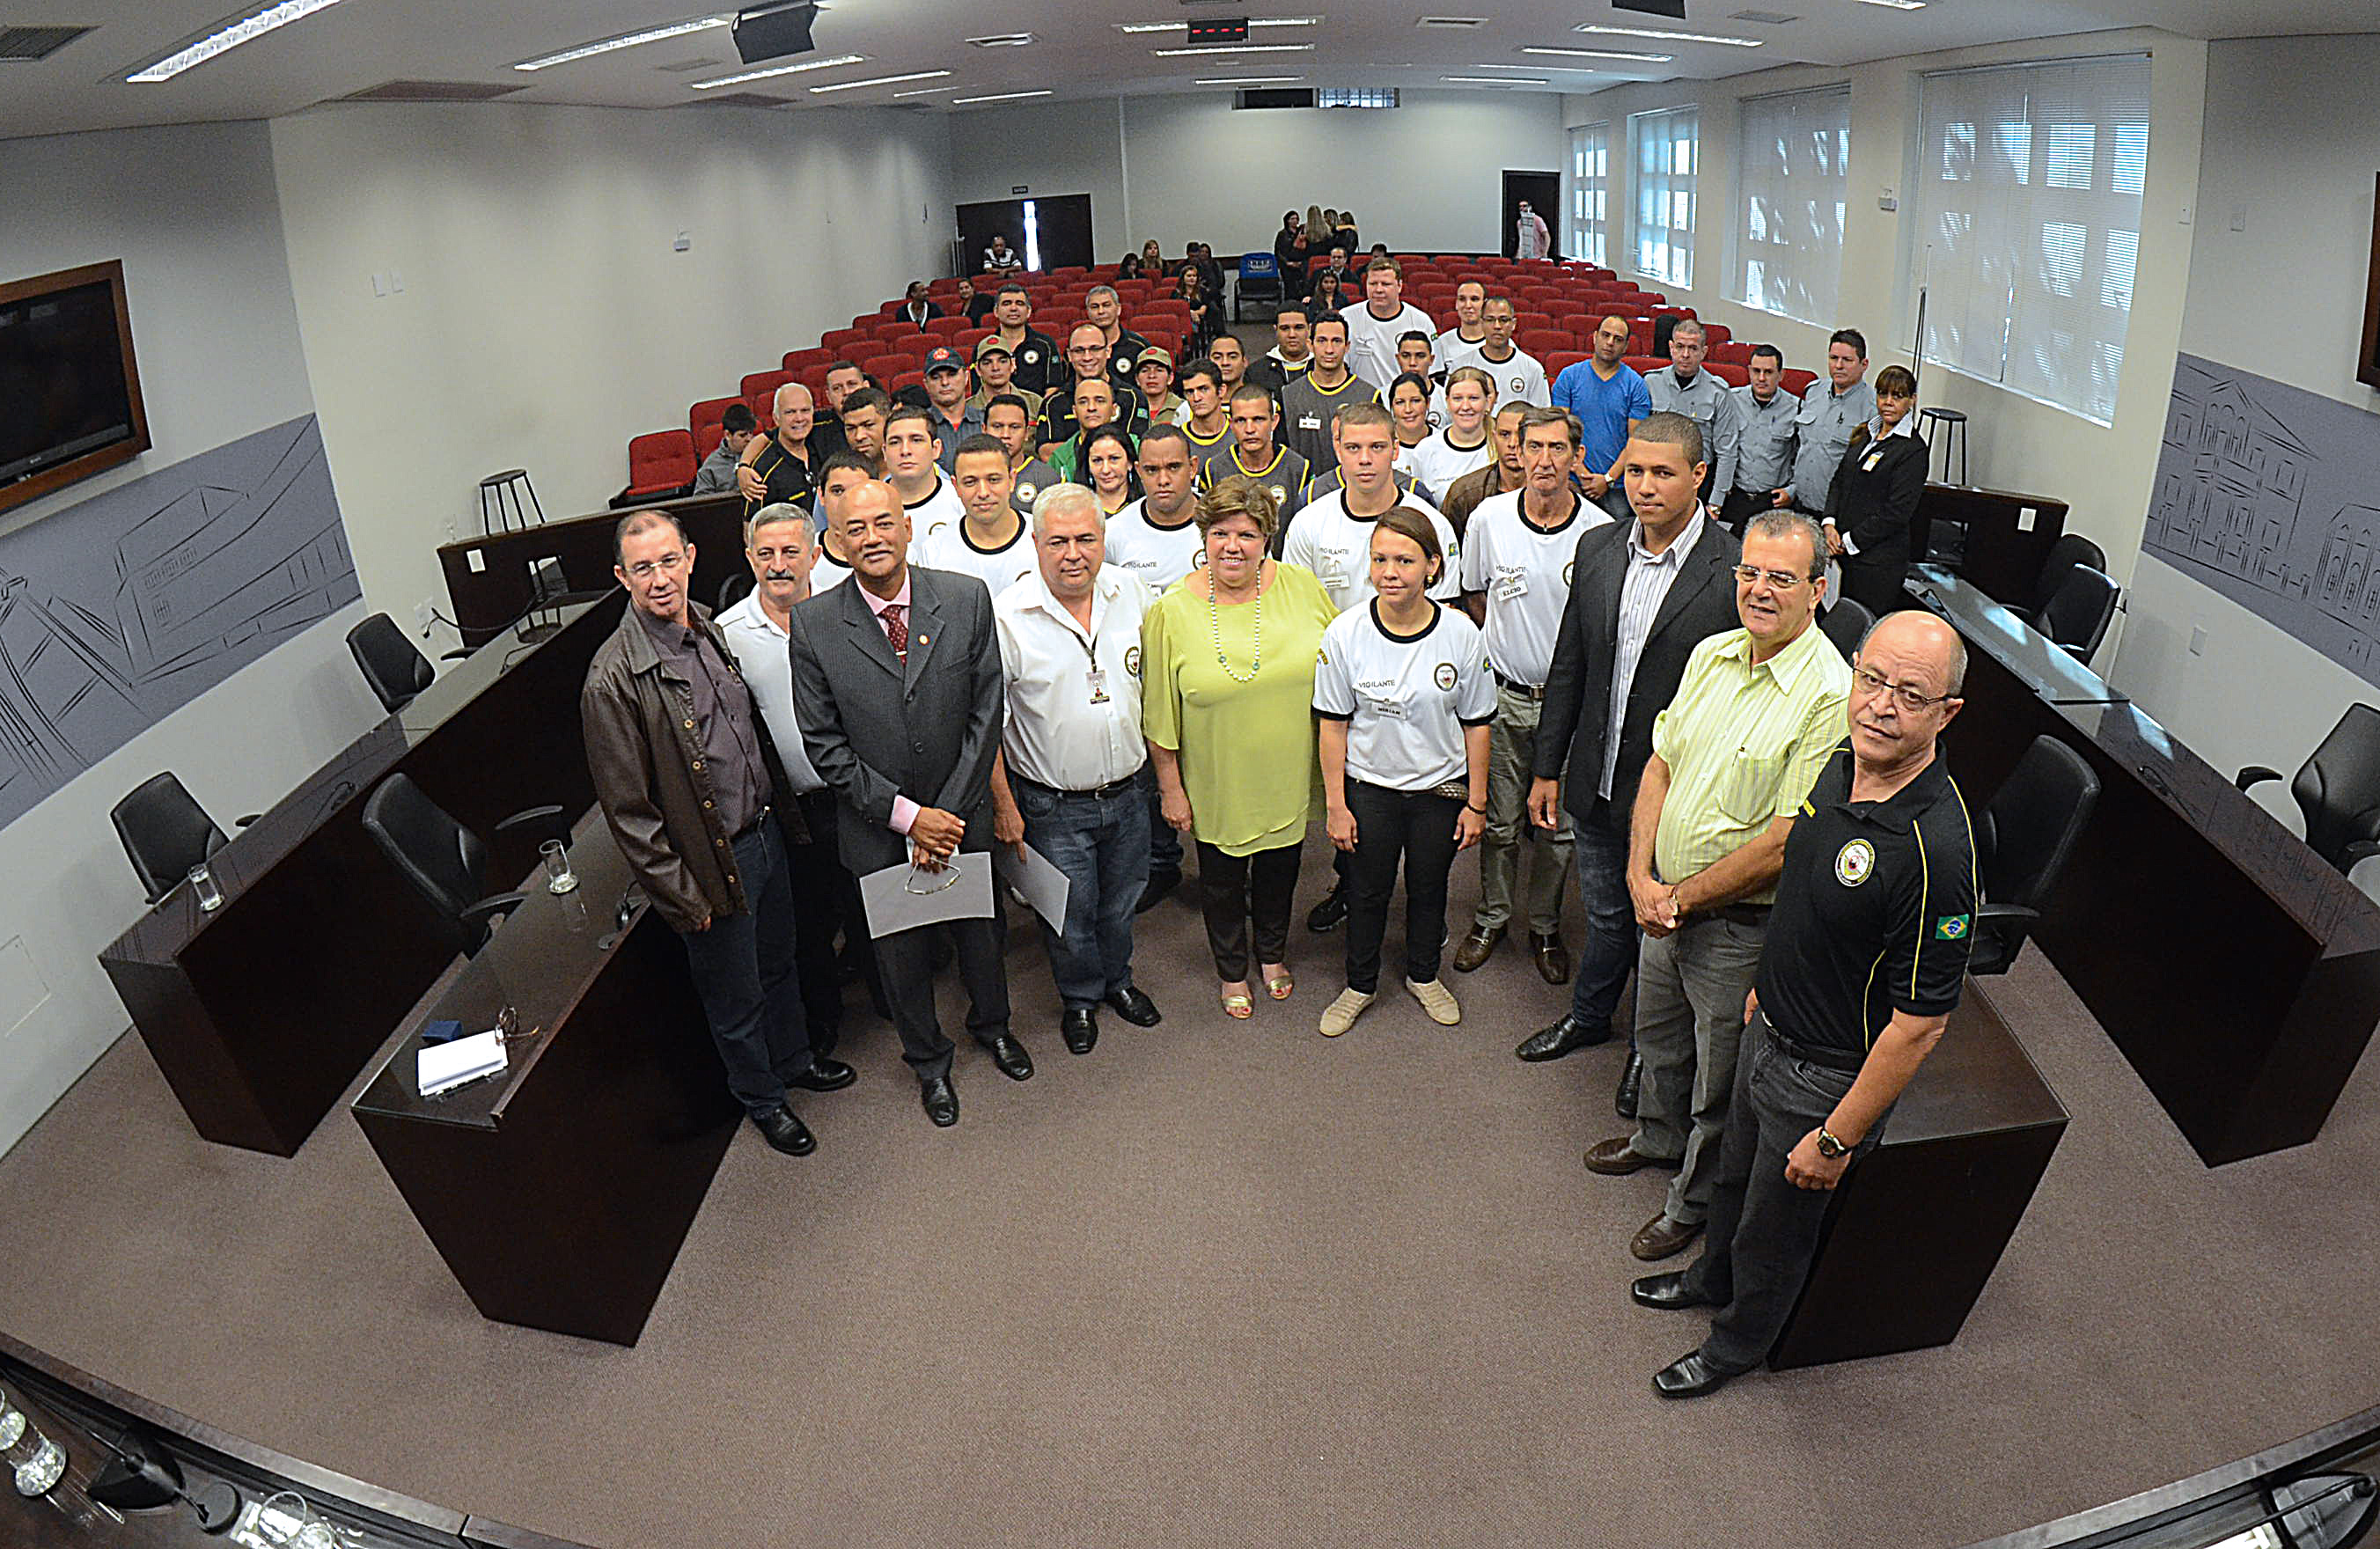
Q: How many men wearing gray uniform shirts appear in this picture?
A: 3